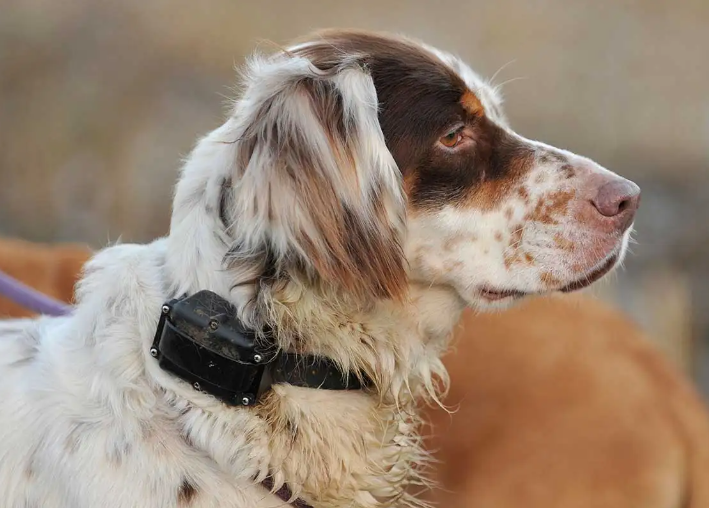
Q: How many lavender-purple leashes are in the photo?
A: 1